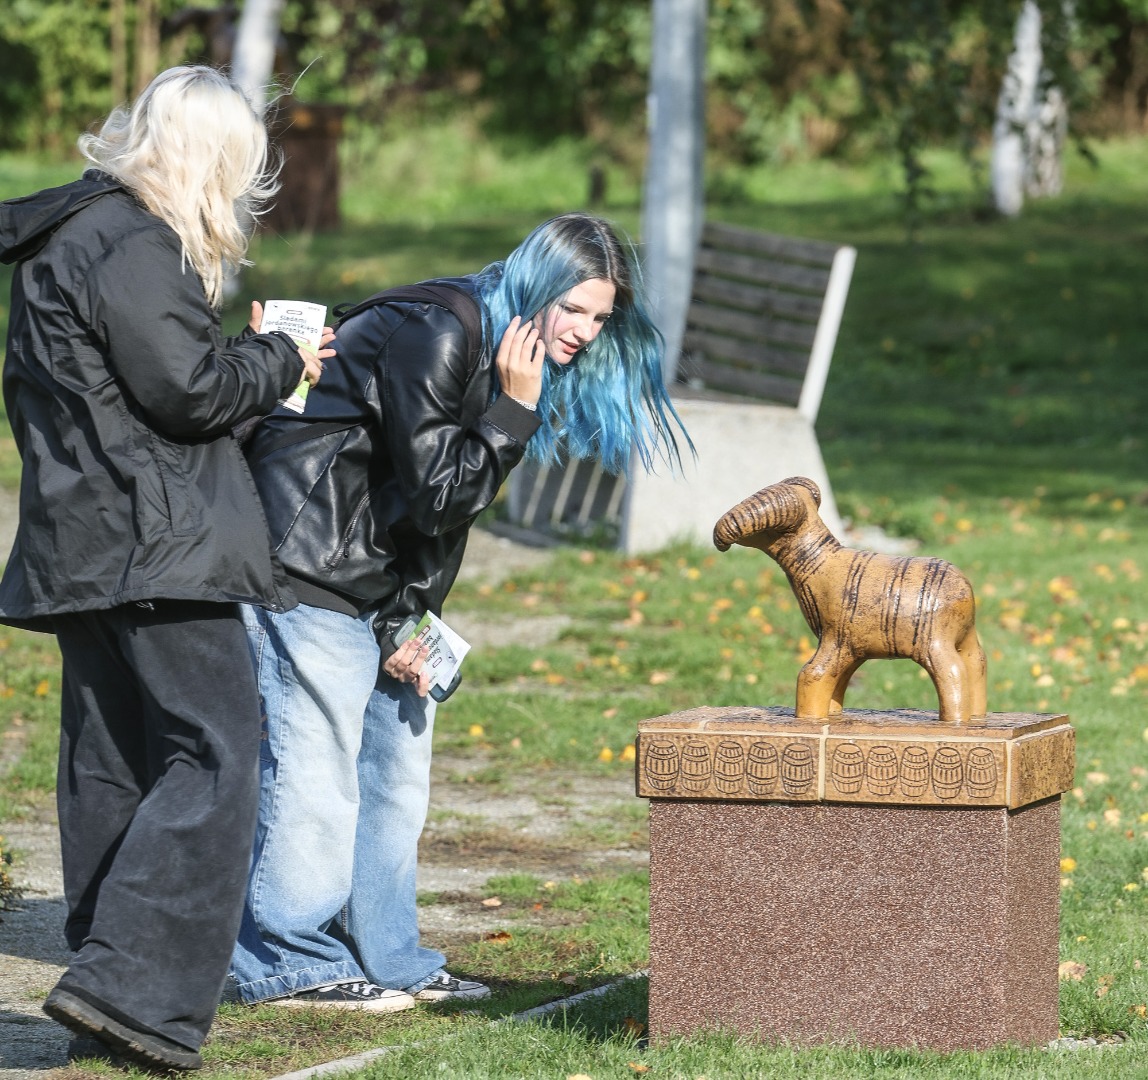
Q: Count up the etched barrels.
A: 10